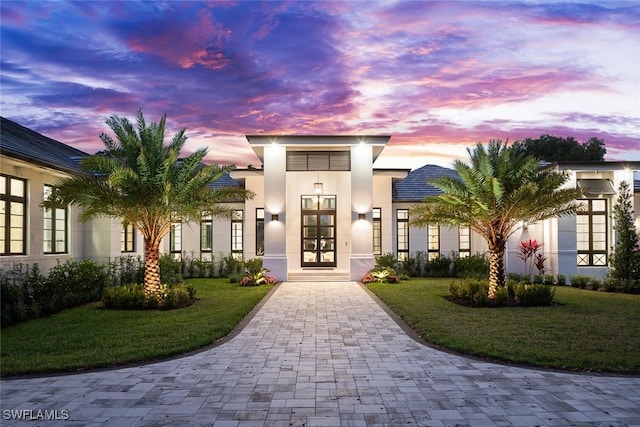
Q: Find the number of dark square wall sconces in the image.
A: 2